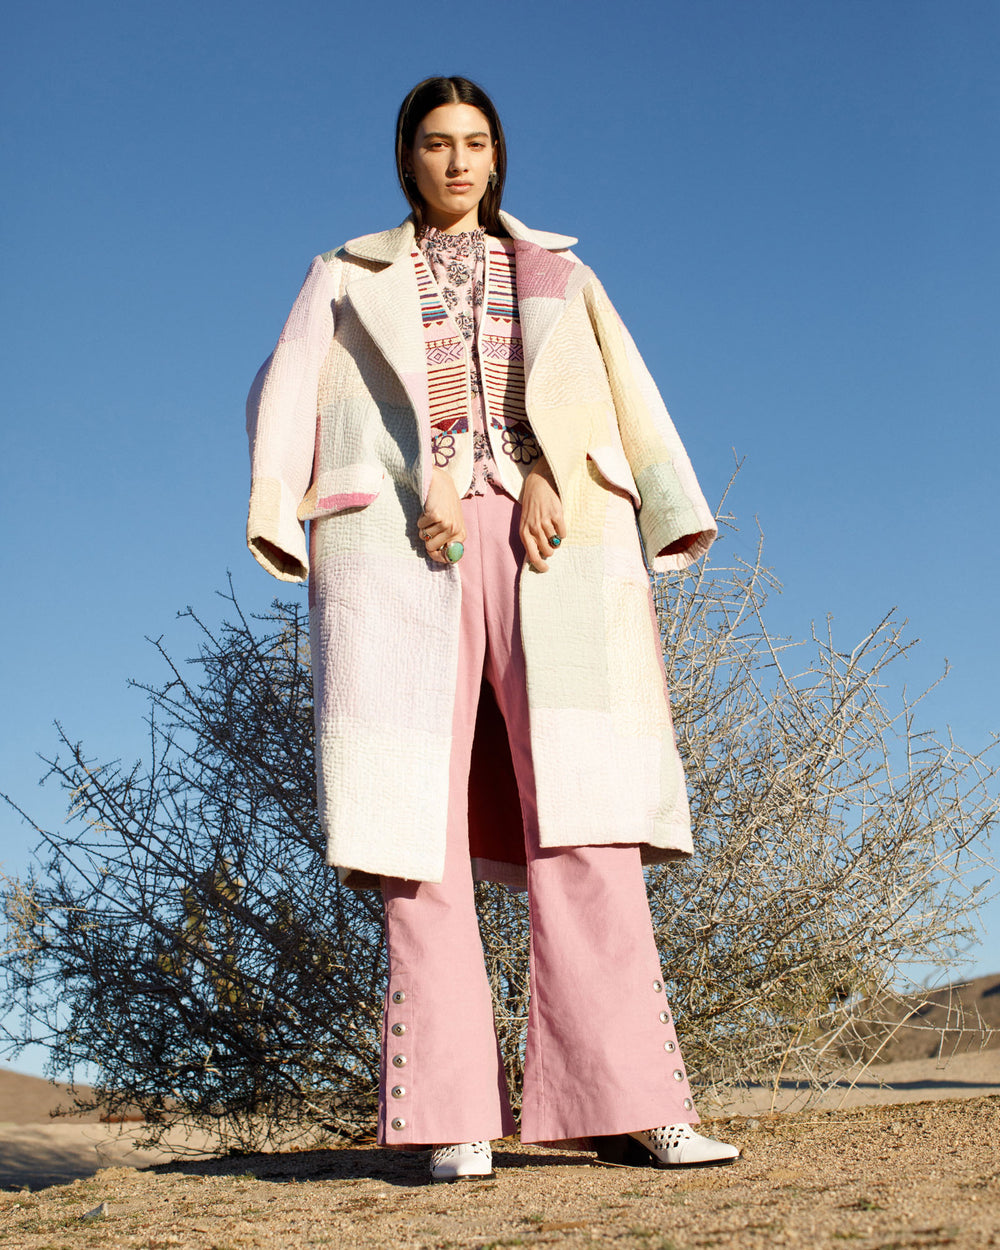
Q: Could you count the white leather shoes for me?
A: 2